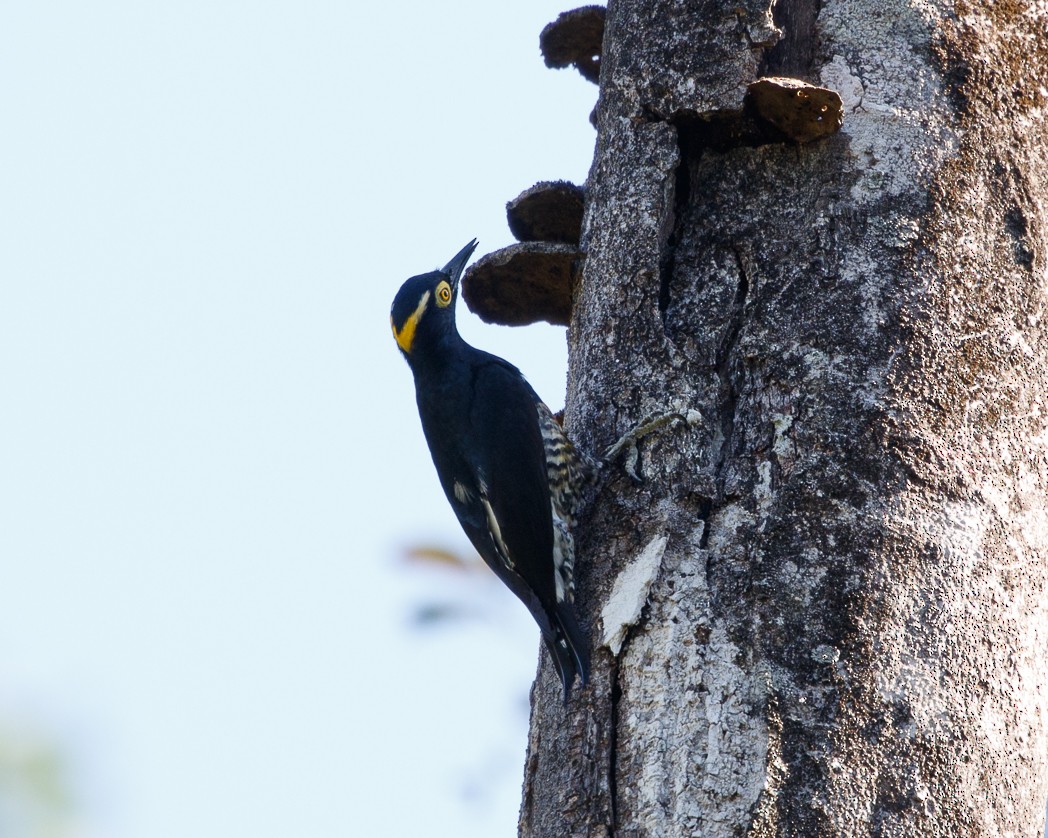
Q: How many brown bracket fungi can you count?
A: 4